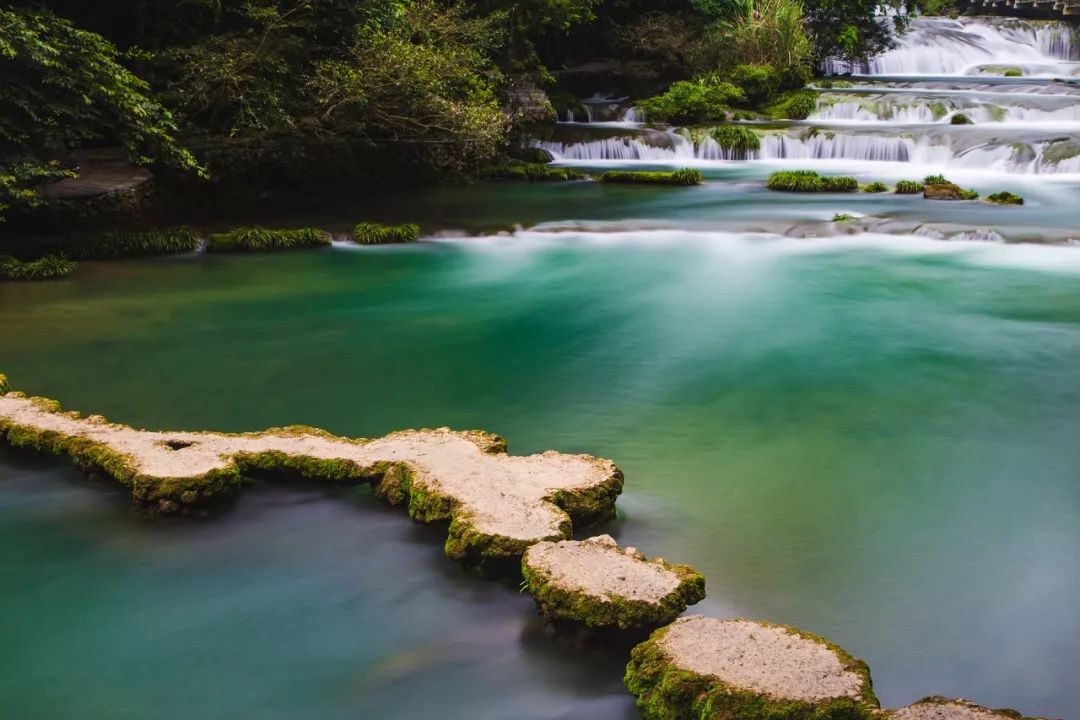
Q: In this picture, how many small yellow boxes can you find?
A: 0